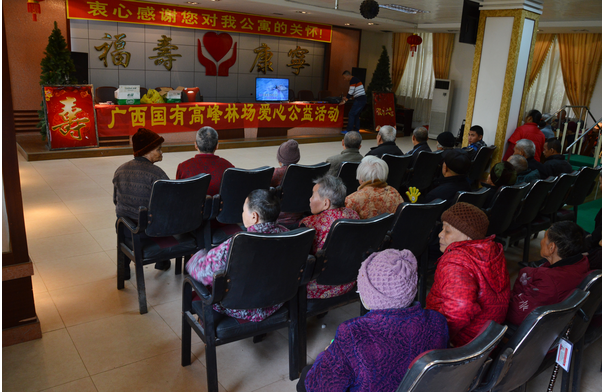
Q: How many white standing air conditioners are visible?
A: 1